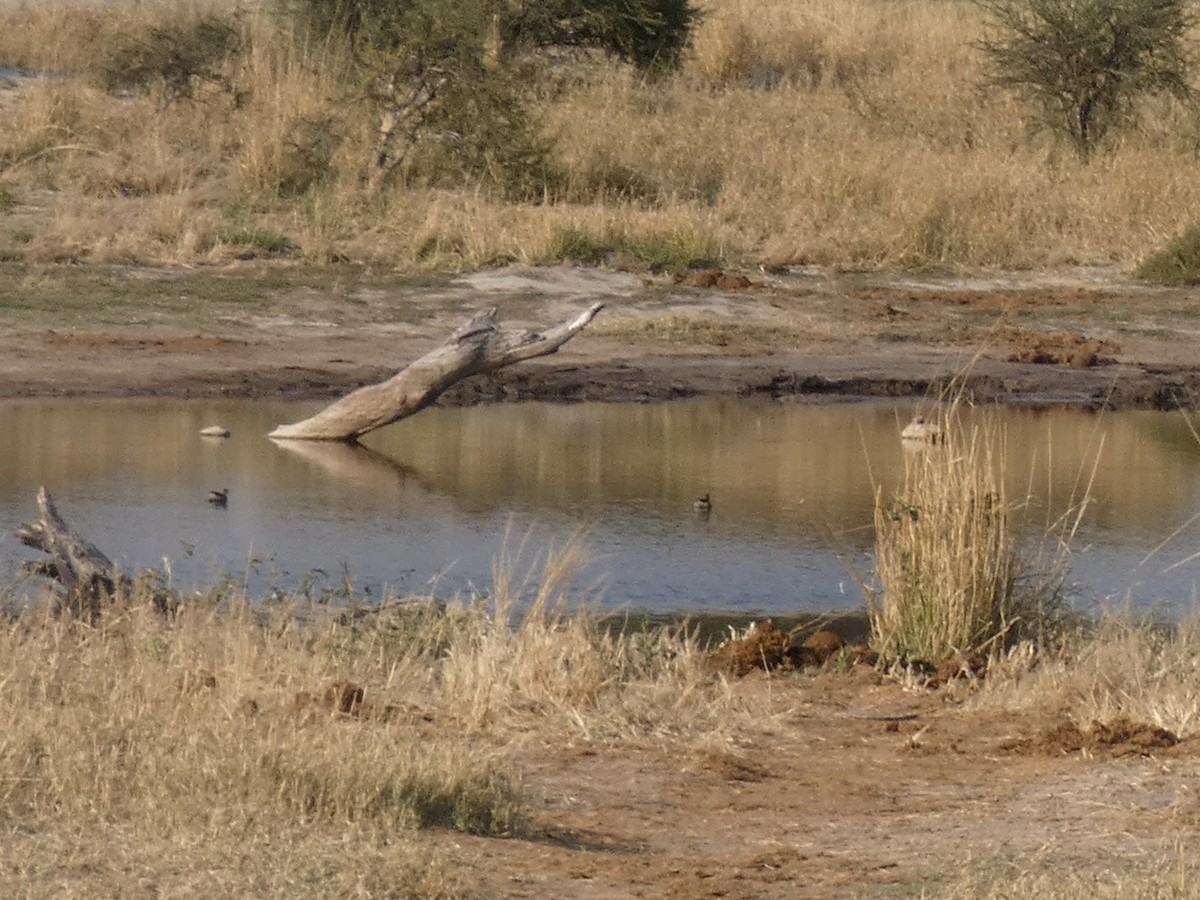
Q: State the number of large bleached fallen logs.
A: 1